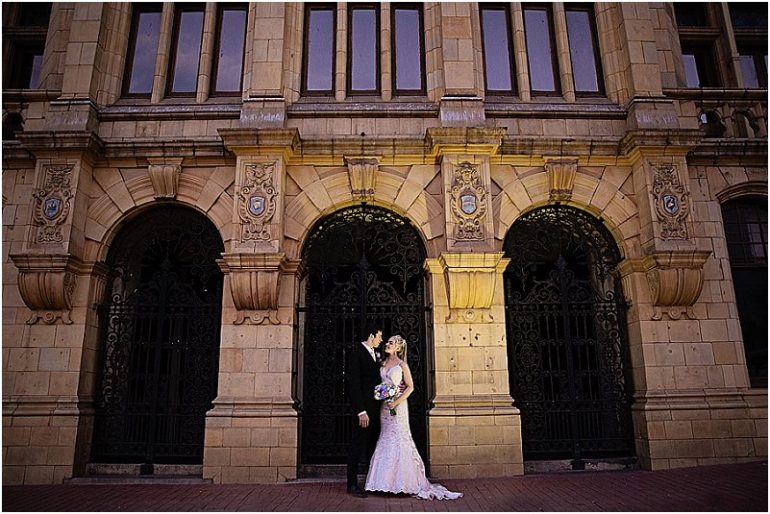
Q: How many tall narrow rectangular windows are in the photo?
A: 9